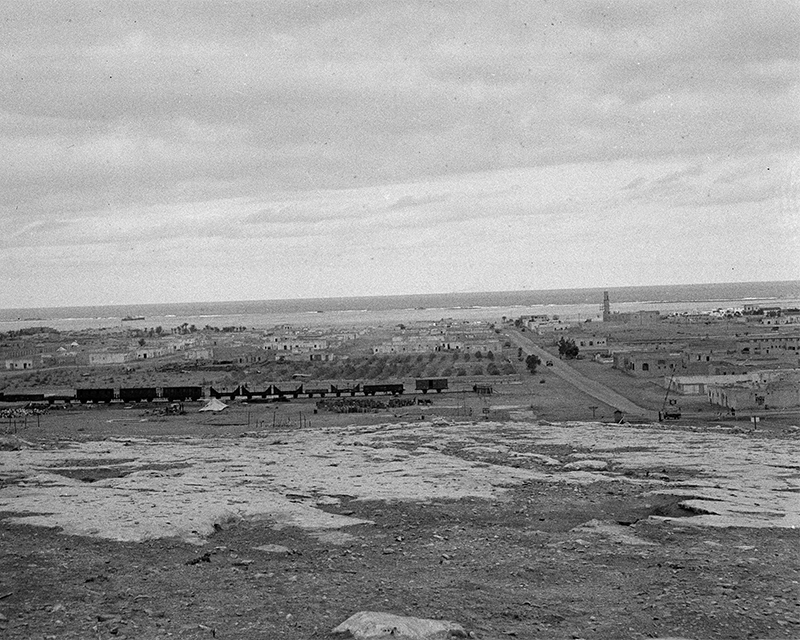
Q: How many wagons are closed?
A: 4